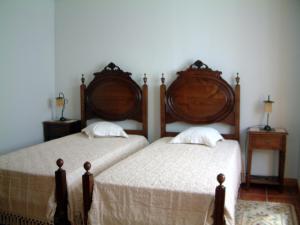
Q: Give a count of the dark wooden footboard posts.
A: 3